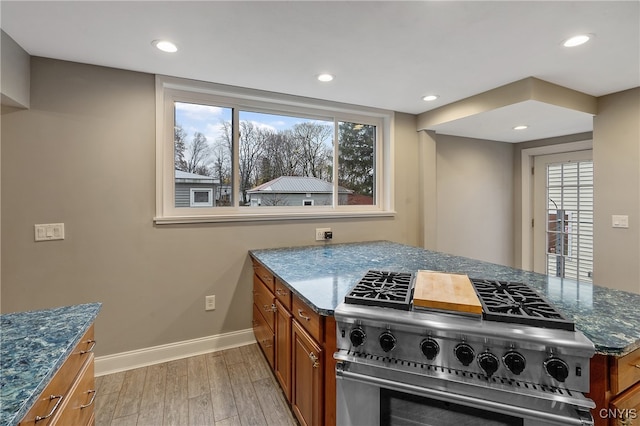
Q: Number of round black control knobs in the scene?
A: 7